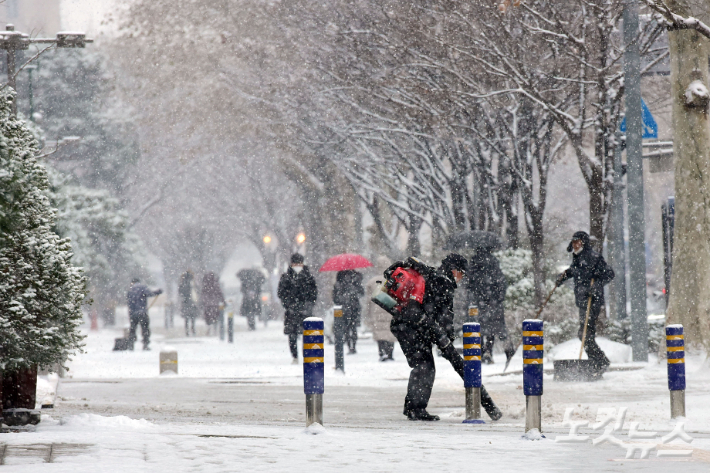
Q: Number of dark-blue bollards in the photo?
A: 4